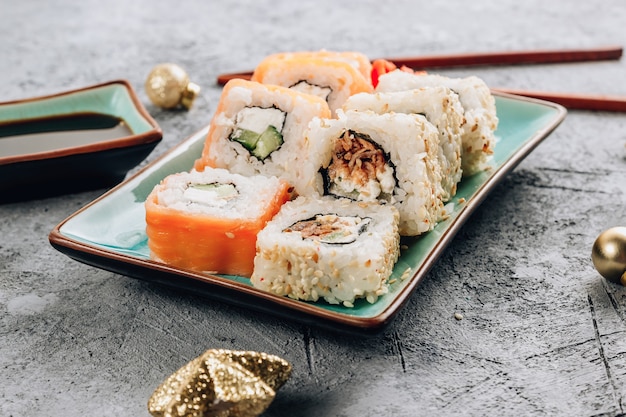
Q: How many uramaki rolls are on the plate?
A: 8